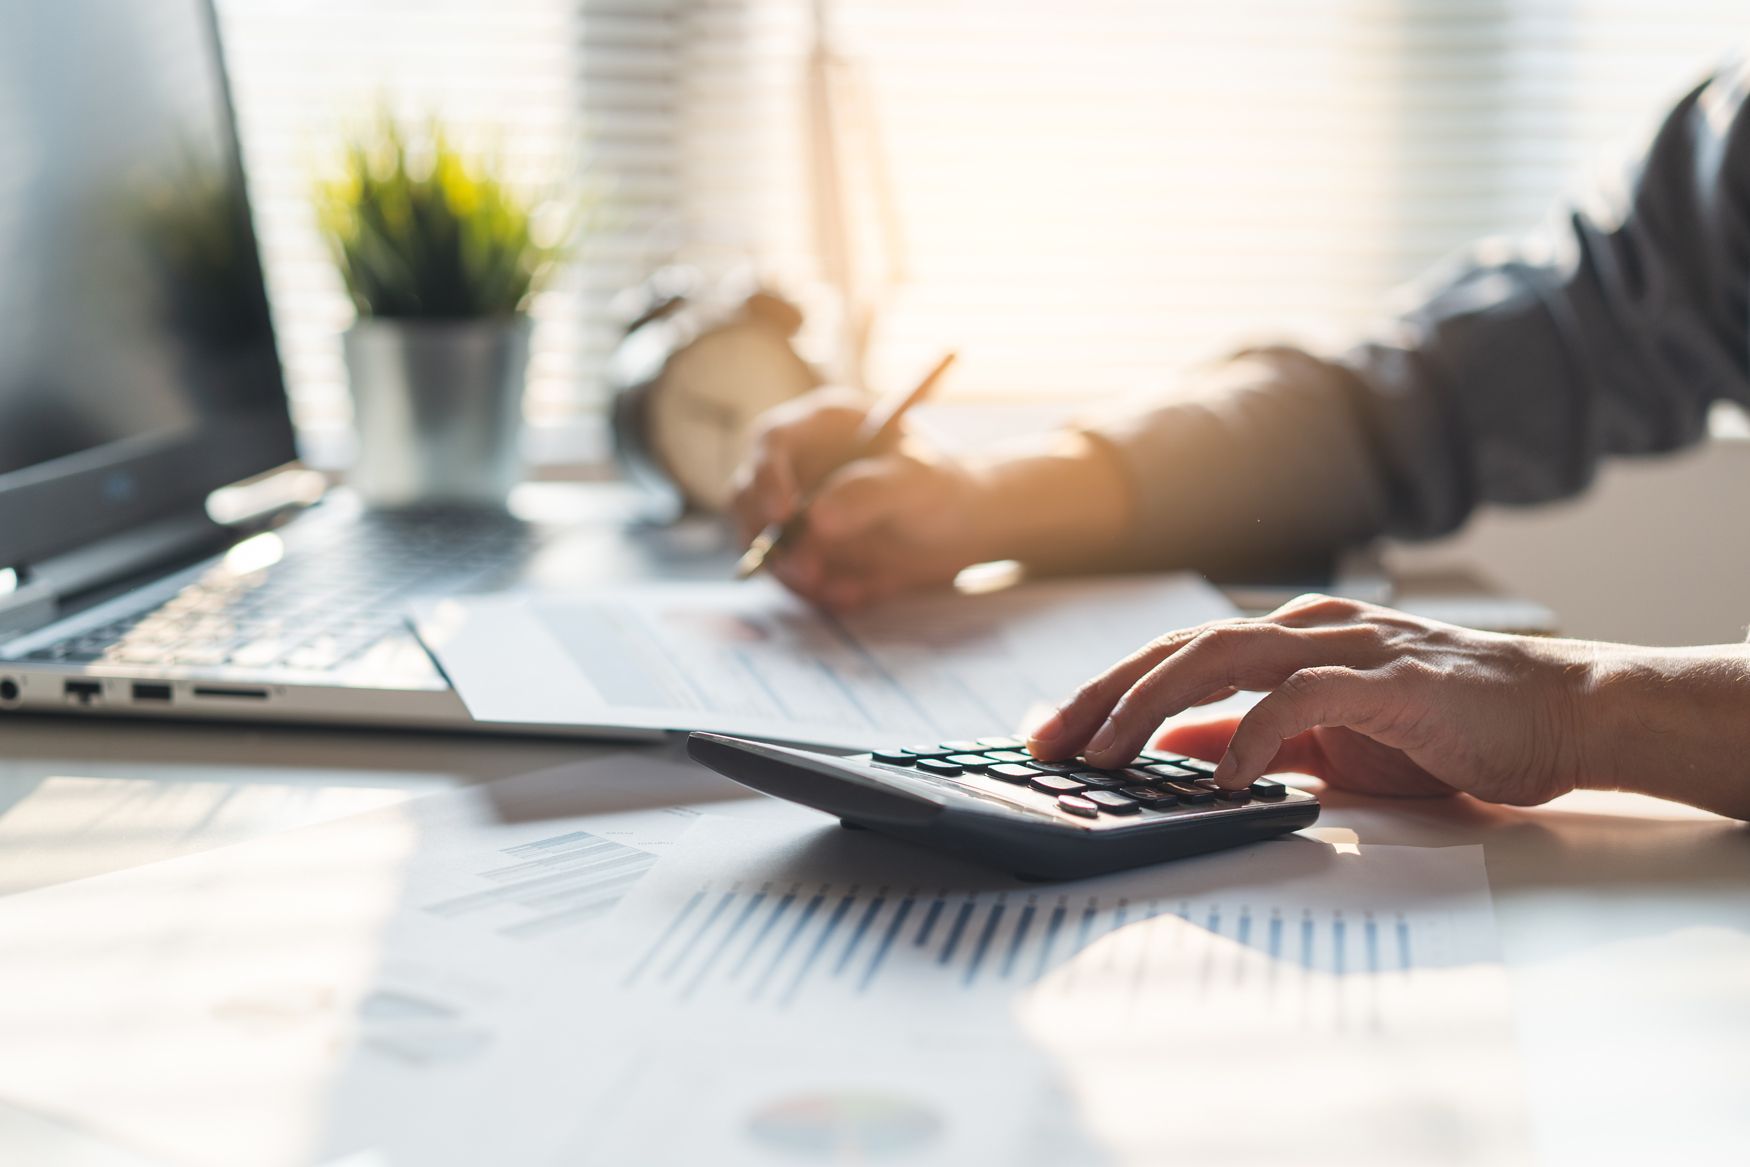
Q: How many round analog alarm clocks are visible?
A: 1